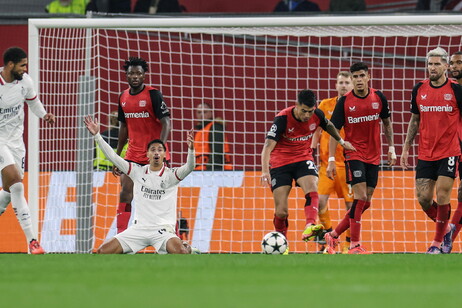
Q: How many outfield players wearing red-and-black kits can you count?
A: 5